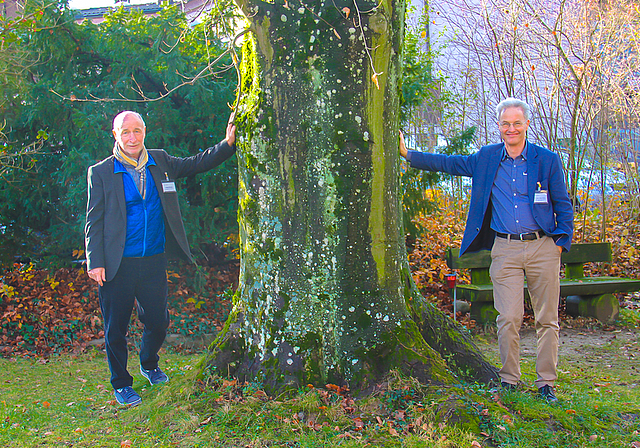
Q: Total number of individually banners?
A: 0